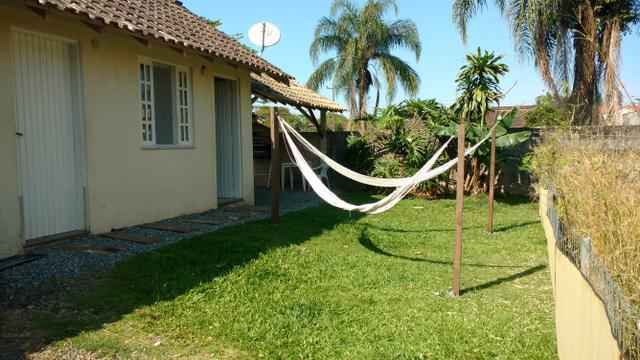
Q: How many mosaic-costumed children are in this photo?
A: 0